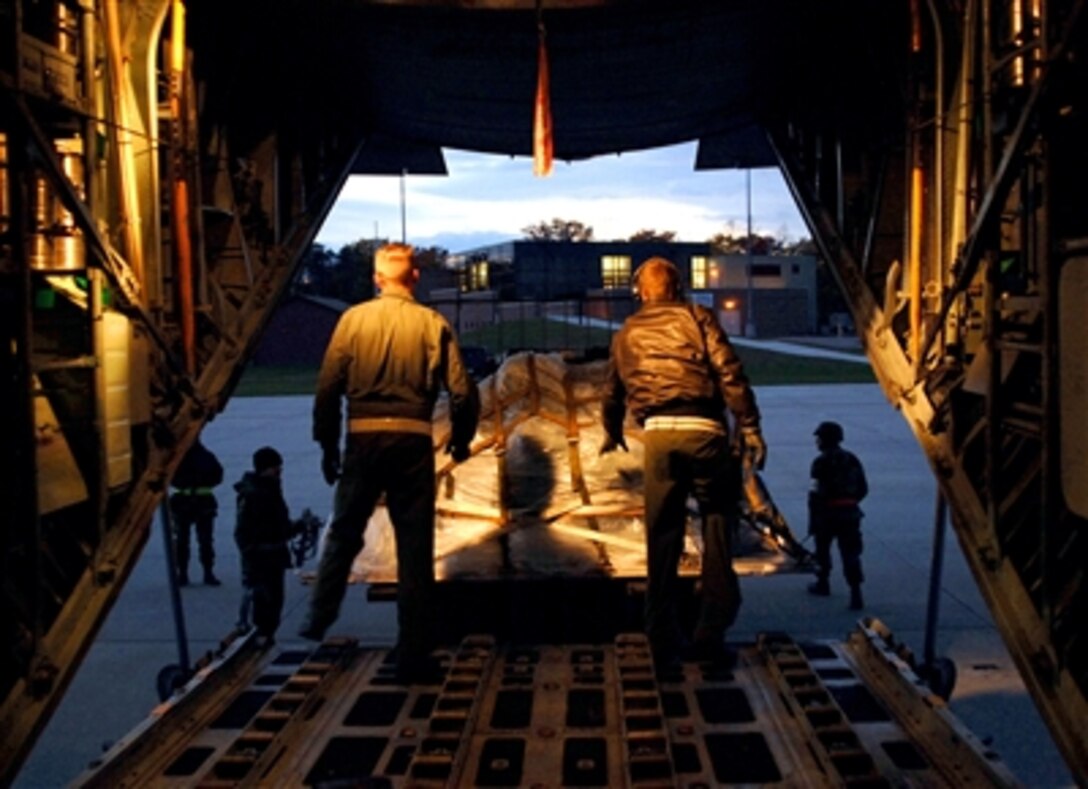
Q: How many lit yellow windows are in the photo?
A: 3